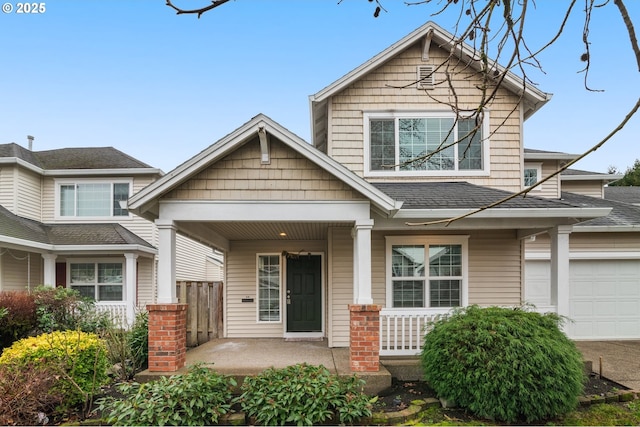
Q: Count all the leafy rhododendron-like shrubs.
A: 2